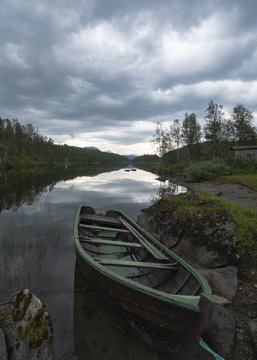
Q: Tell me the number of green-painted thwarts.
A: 3